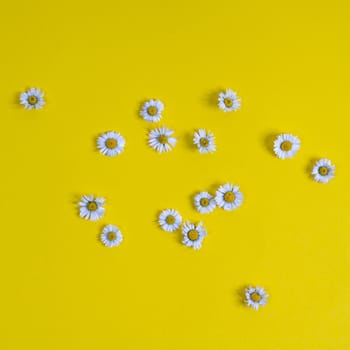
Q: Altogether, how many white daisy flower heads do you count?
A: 15